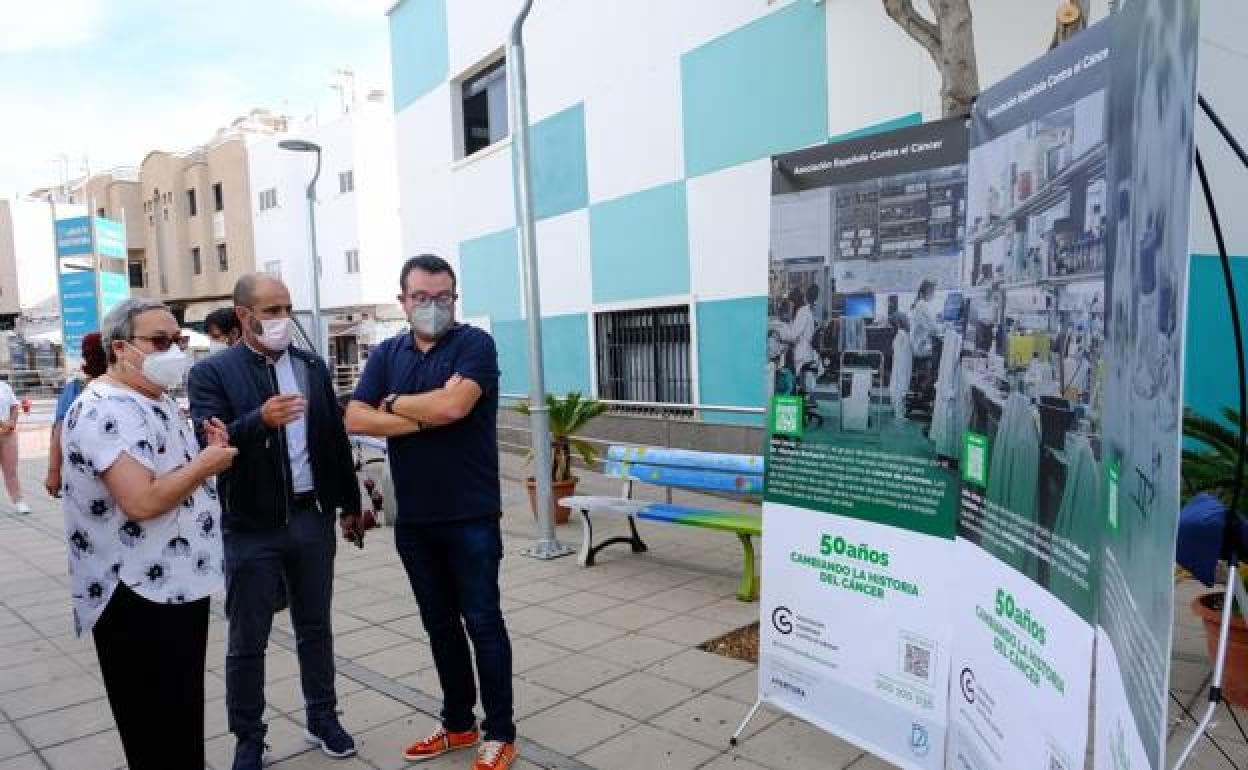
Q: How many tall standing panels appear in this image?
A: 3